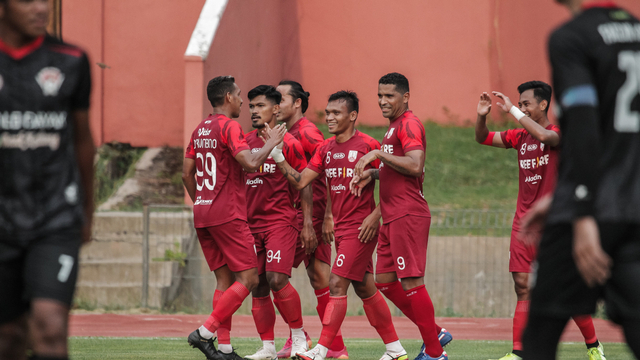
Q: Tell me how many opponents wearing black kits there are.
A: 2